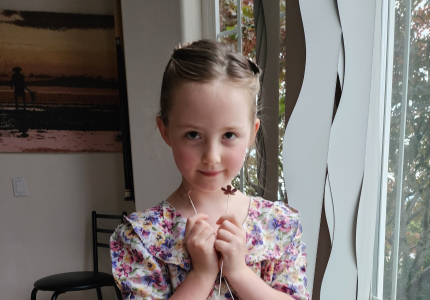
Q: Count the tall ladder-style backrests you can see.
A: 1